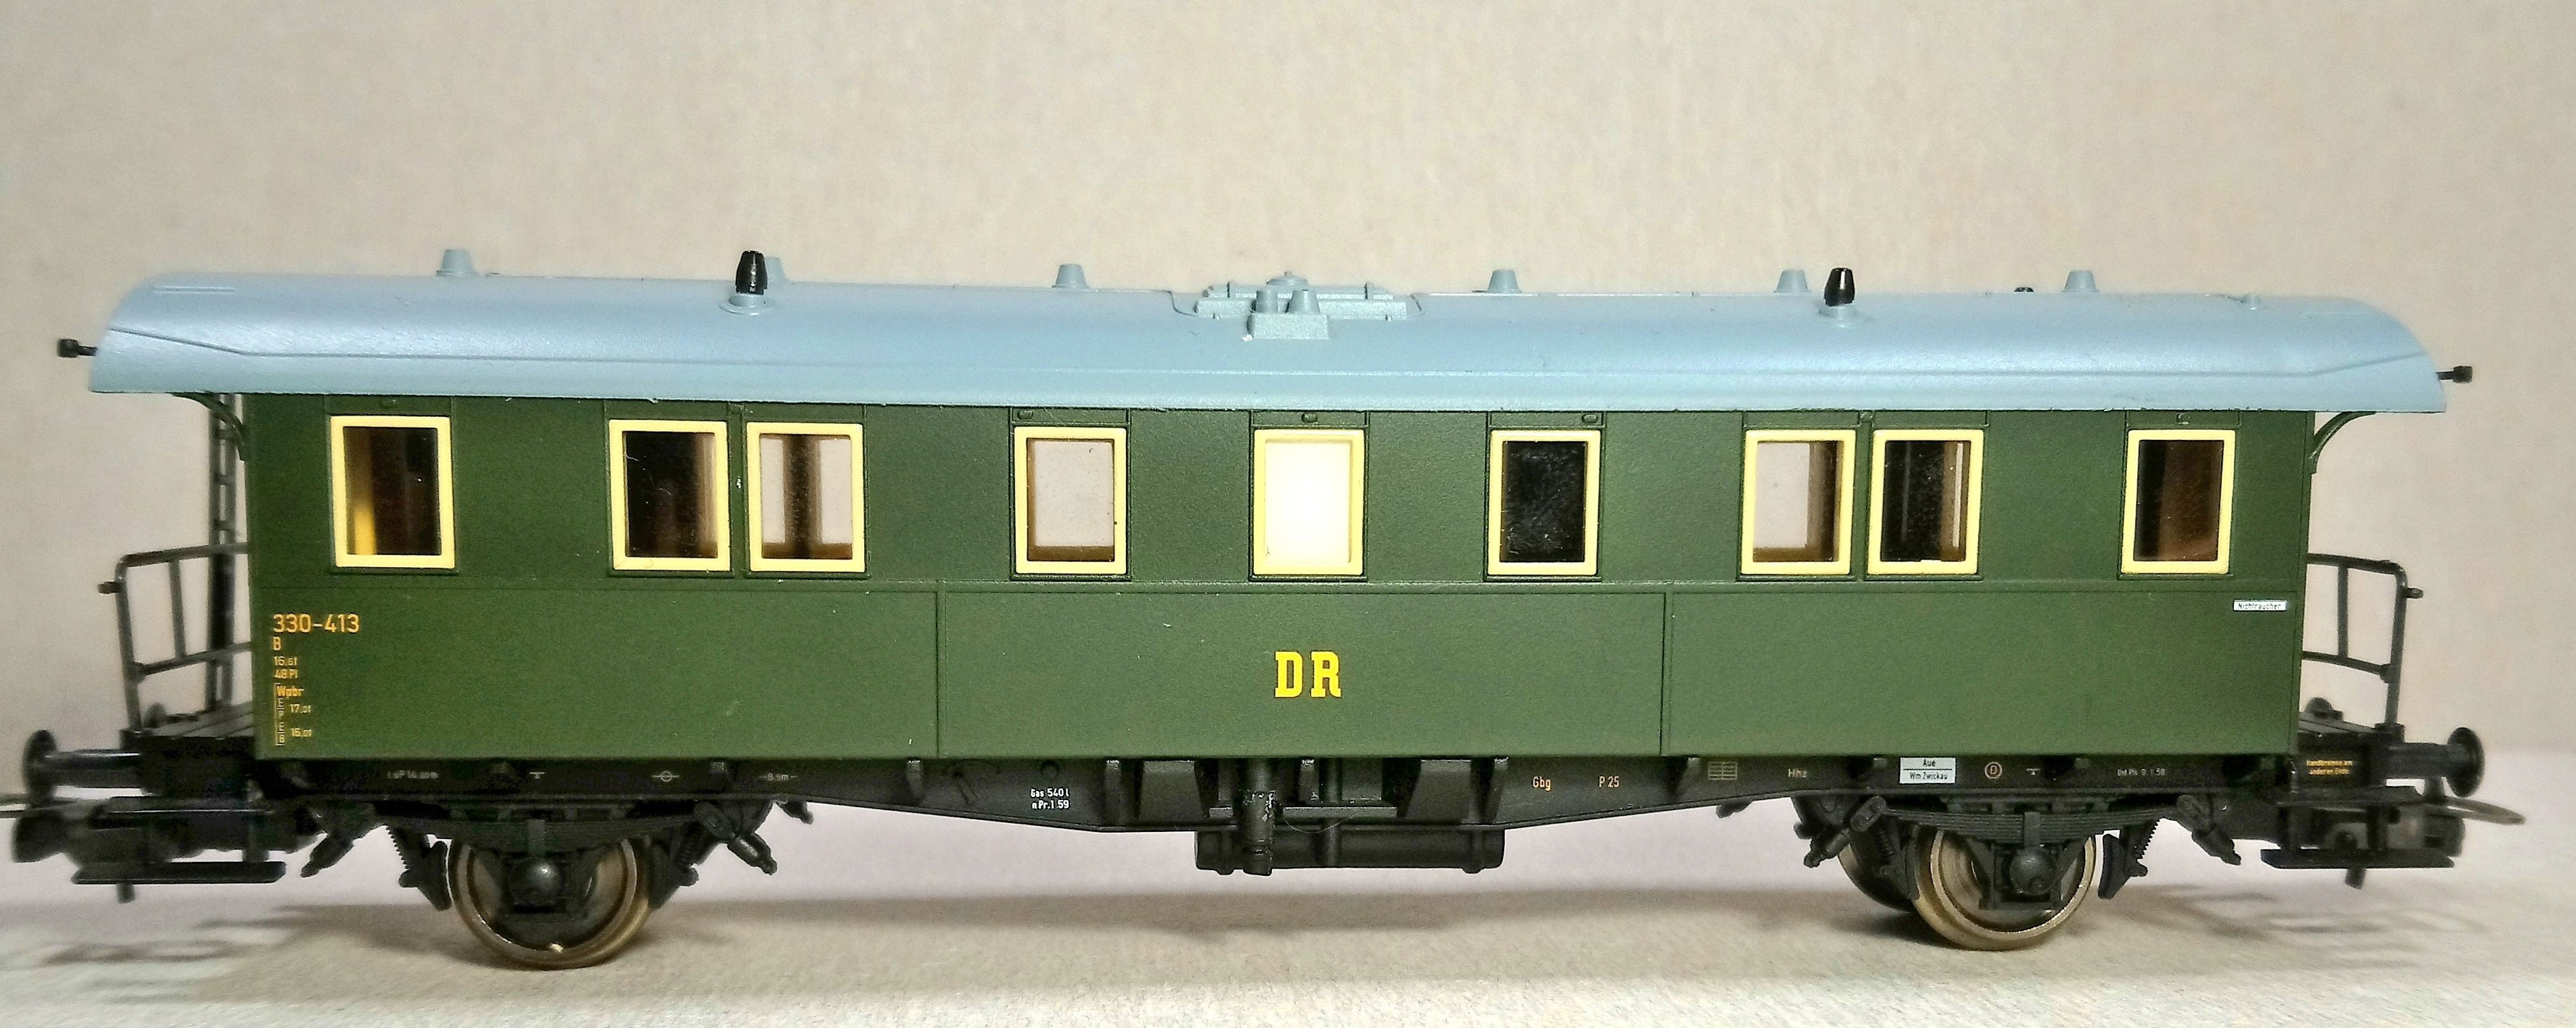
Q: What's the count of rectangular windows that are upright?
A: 9